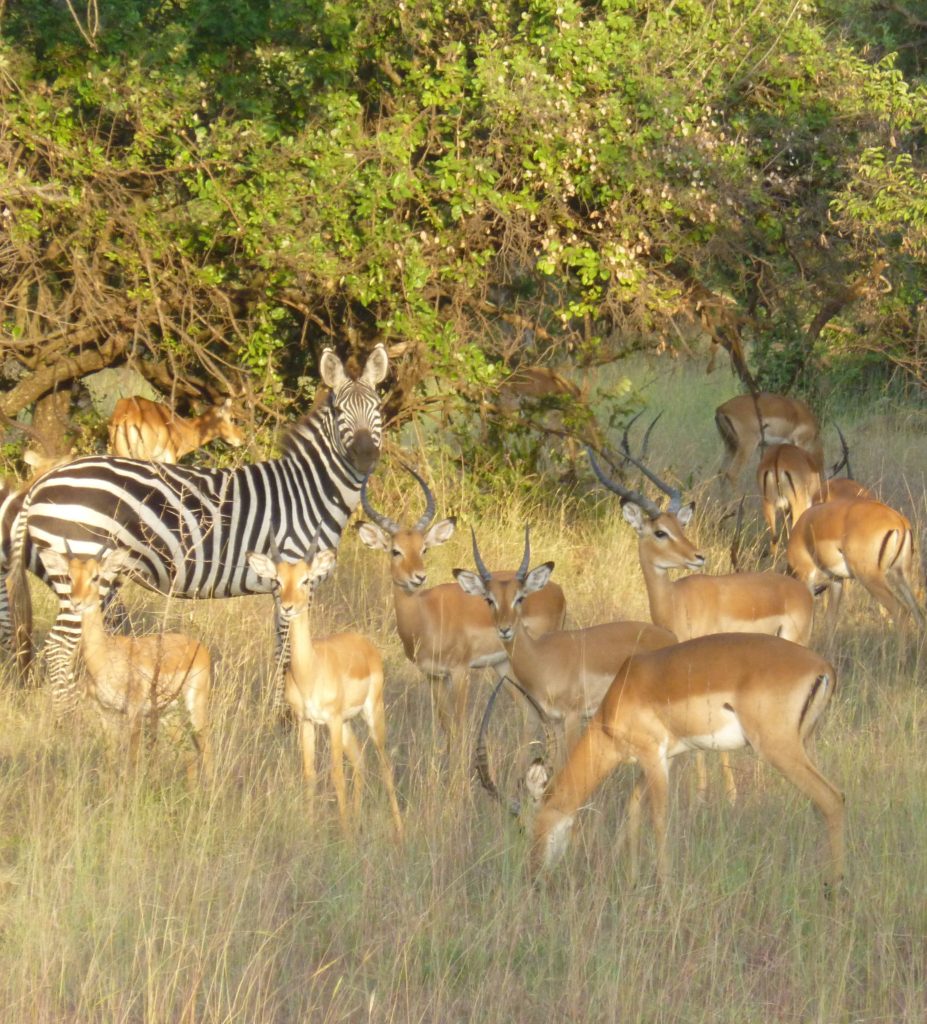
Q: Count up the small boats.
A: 0